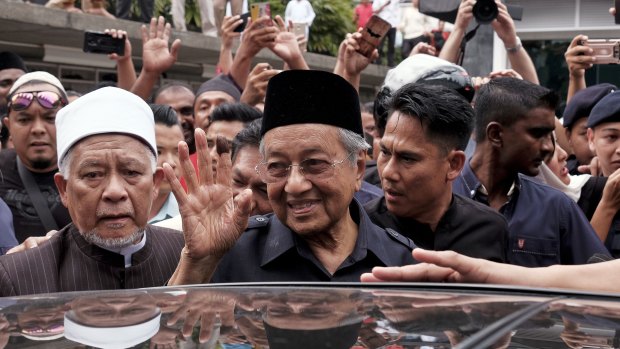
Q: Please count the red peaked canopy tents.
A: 0